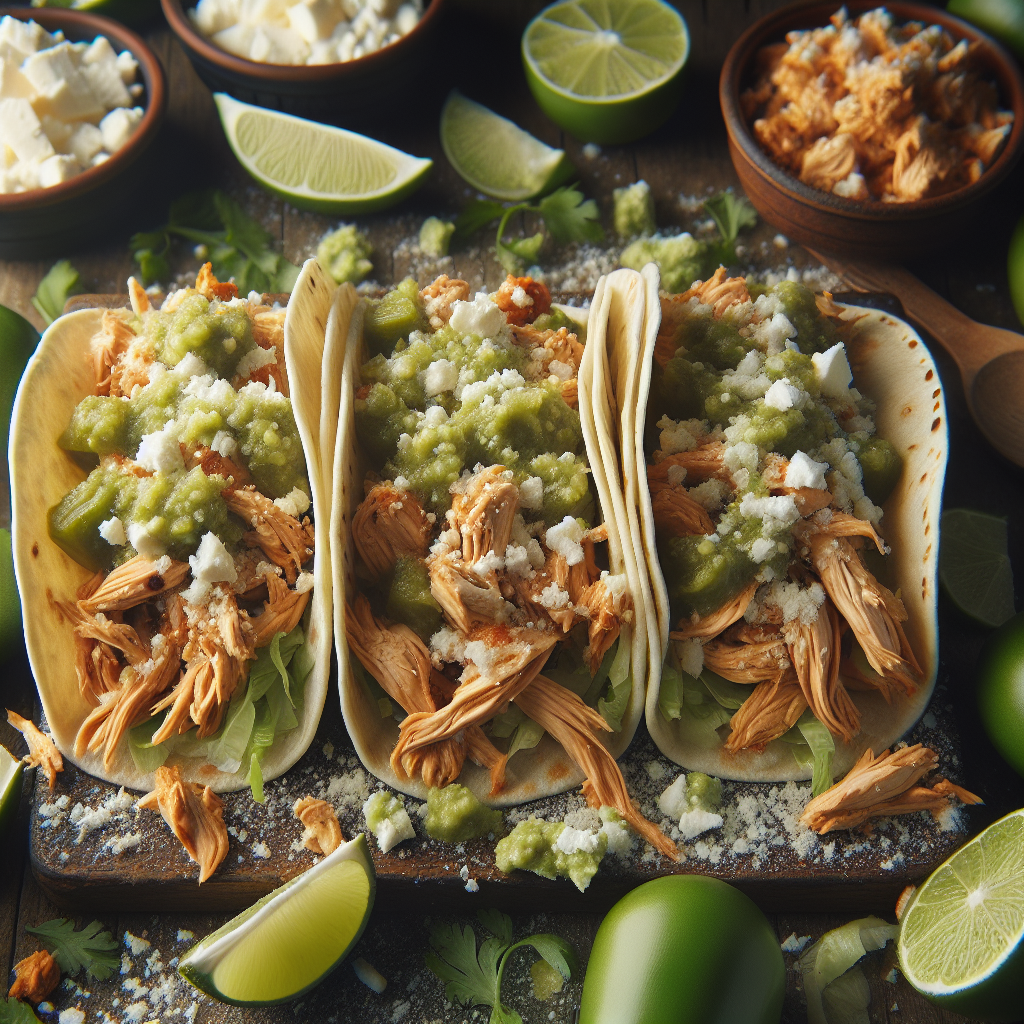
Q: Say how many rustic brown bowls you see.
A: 3